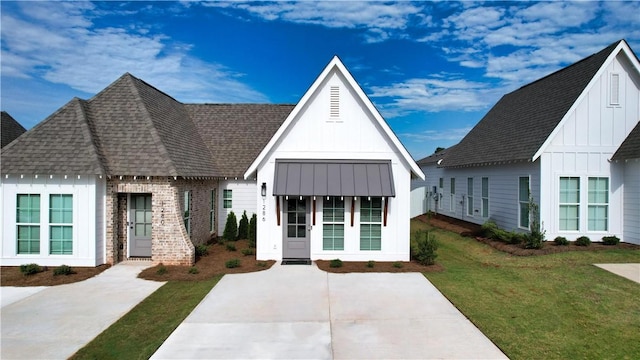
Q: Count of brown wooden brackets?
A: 4